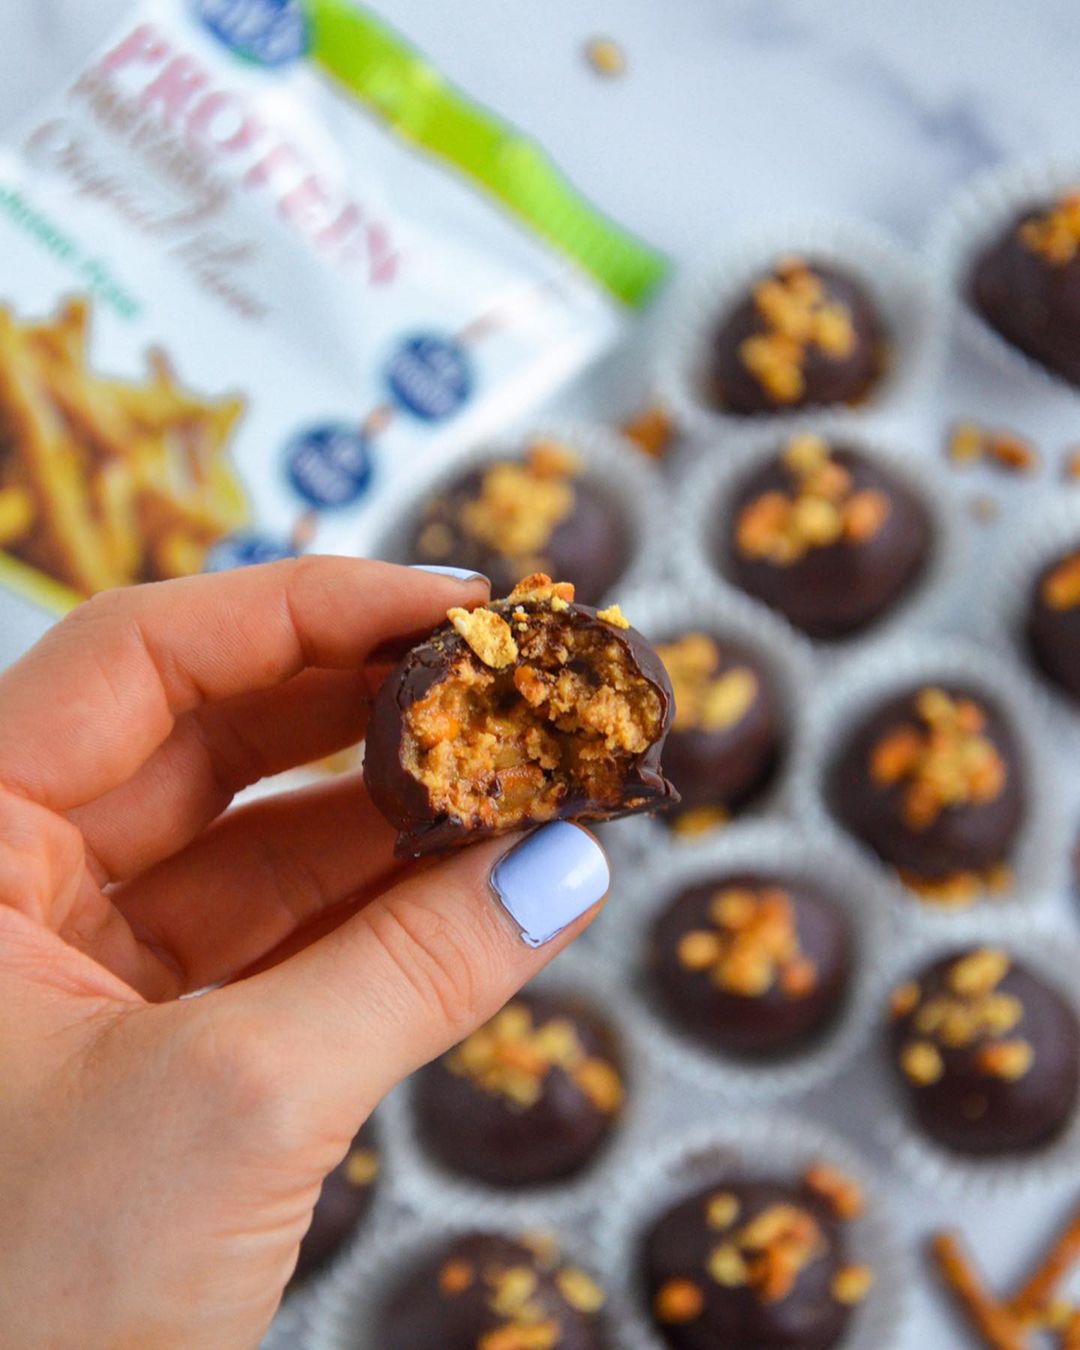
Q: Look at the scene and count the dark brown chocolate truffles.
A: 14